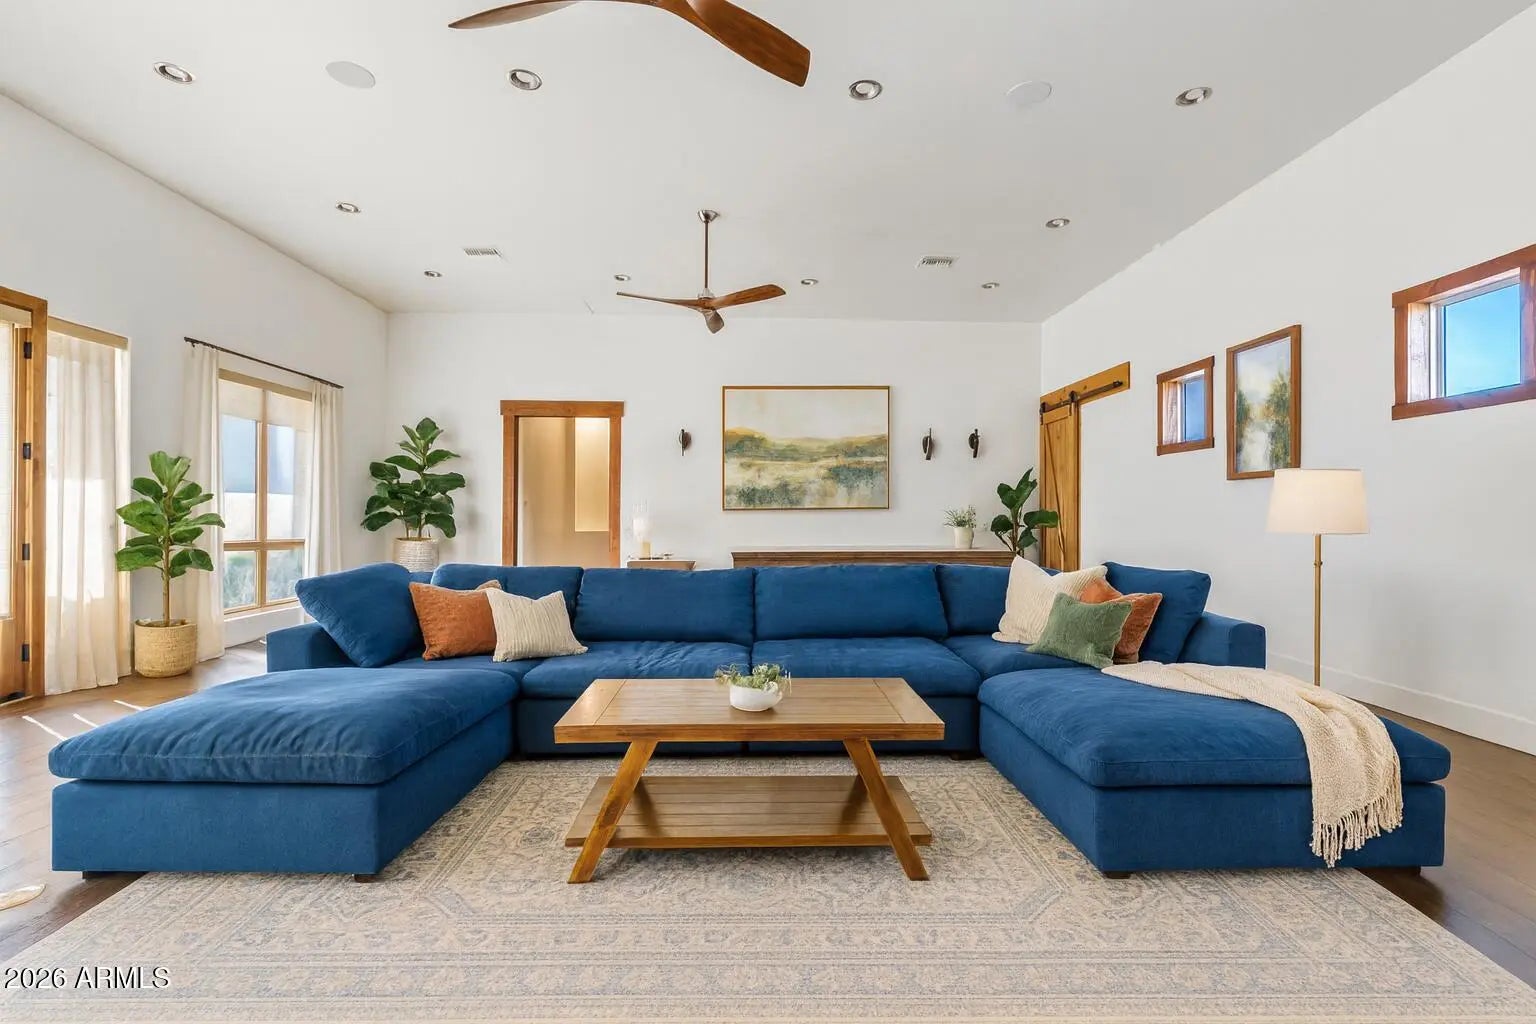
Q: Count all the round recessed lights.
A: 10